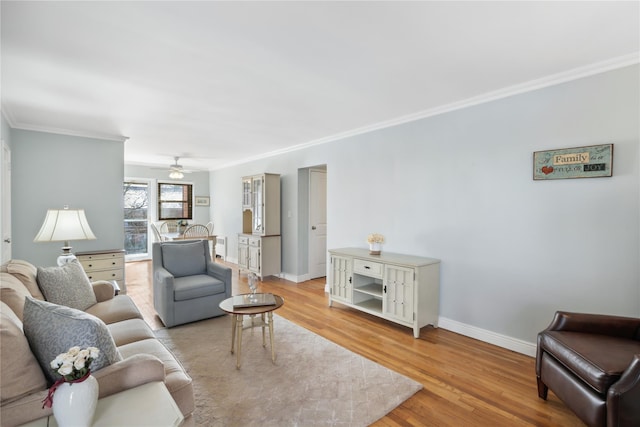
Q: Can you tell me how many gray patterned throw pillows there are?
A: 2